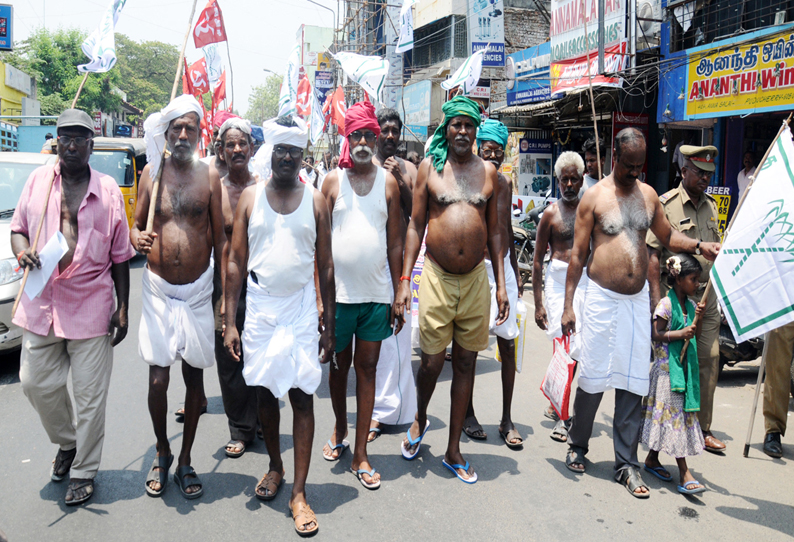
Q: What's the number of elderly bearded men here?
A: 4